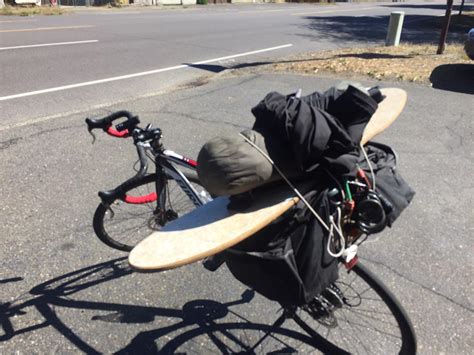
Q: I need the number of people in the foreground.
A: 0